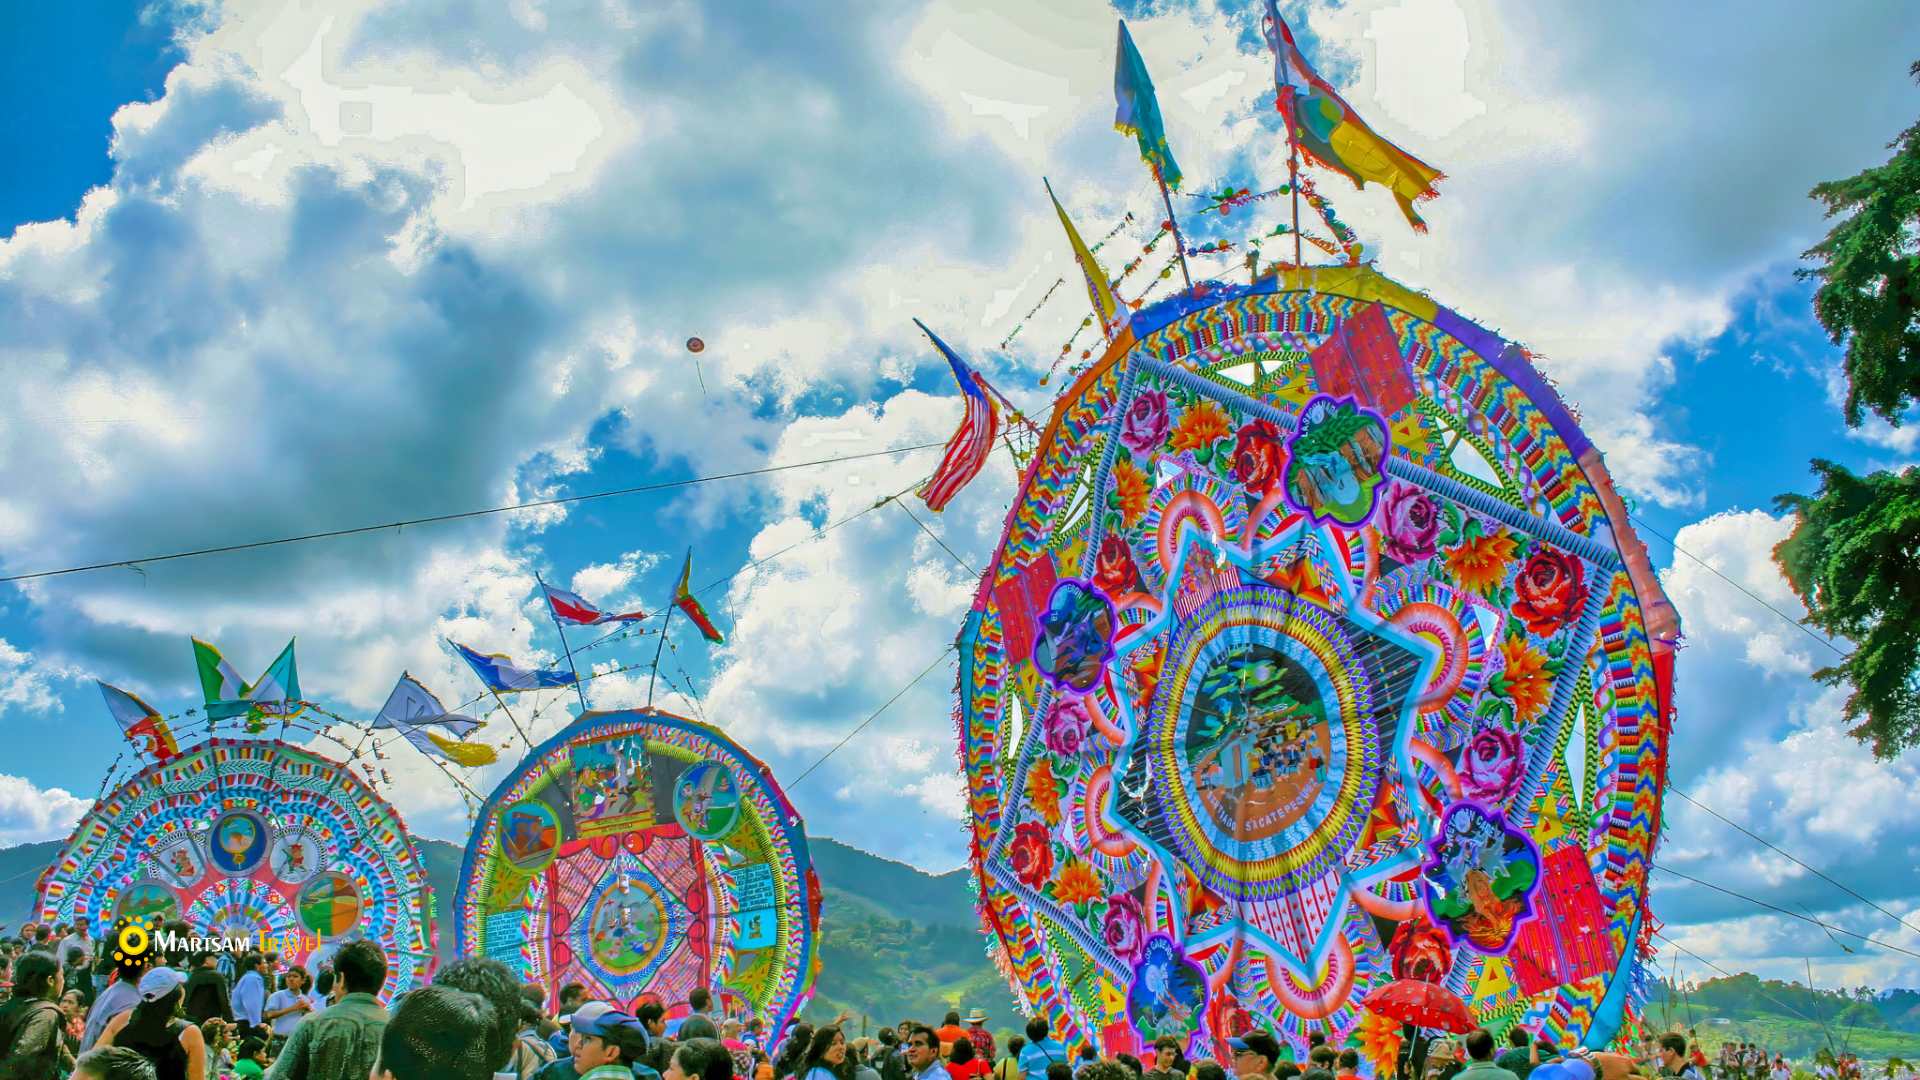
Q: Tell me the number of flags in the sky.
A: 12